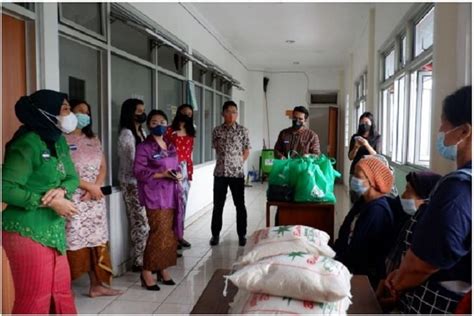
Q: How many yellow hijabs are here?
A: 0